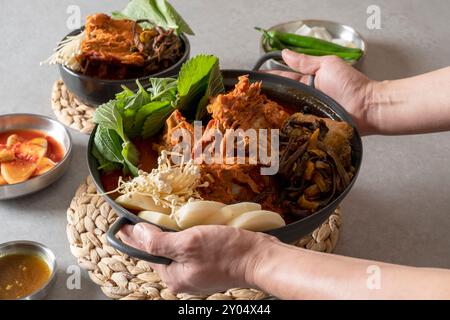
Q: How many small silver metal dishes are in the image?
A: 3